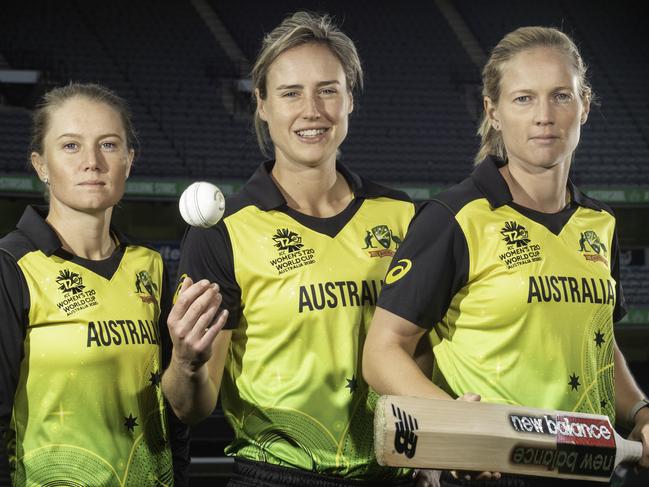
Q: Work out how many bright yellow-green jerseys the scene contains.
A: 3